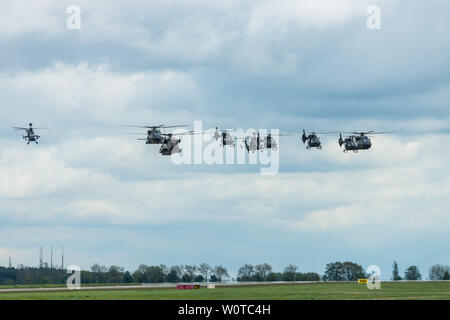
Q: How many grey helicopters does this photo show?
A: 9